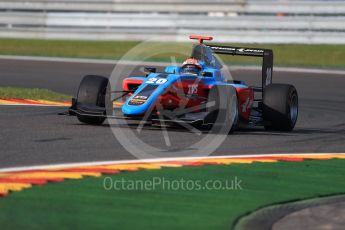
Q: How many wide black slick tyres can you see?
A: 3